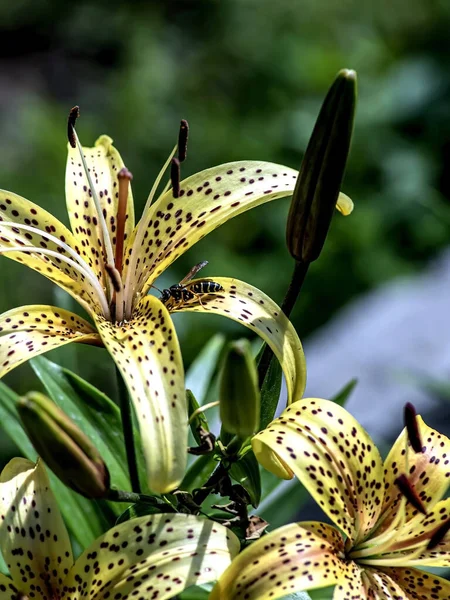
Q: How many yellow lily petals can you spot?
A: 15